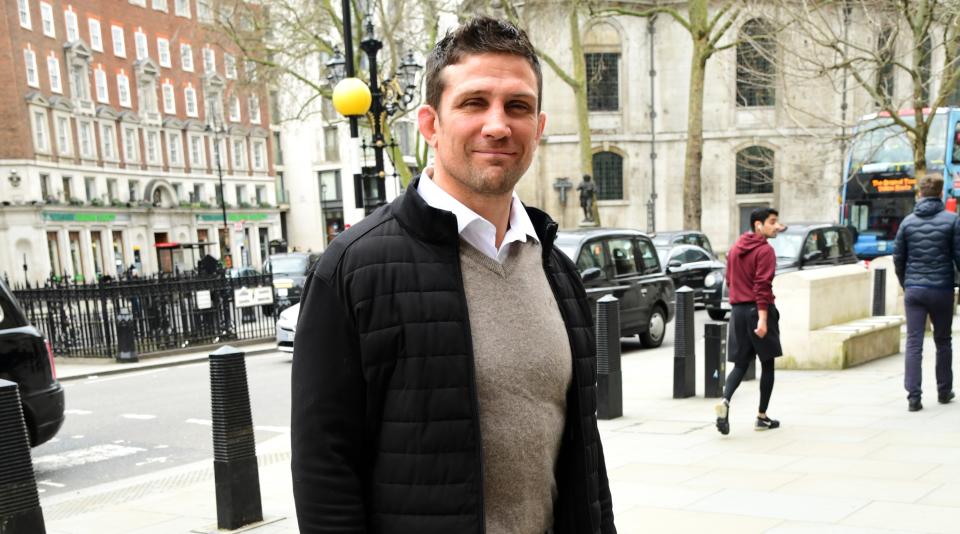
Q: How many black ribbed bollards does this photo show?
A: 5